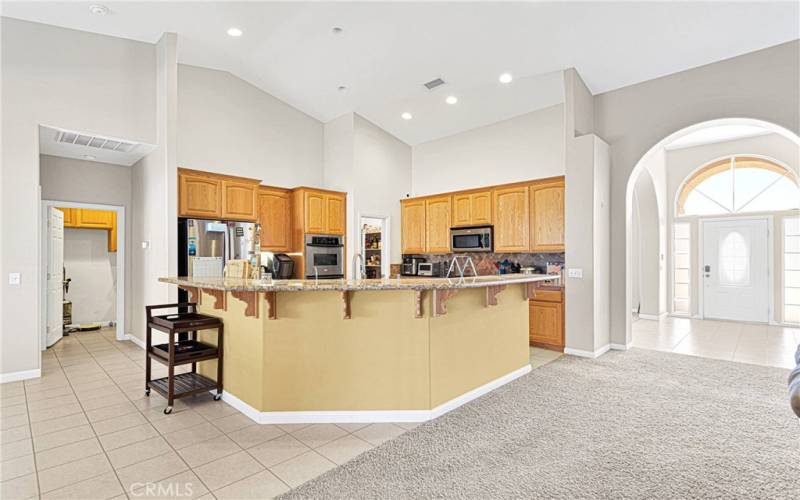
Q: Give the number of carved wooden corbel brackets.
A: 9